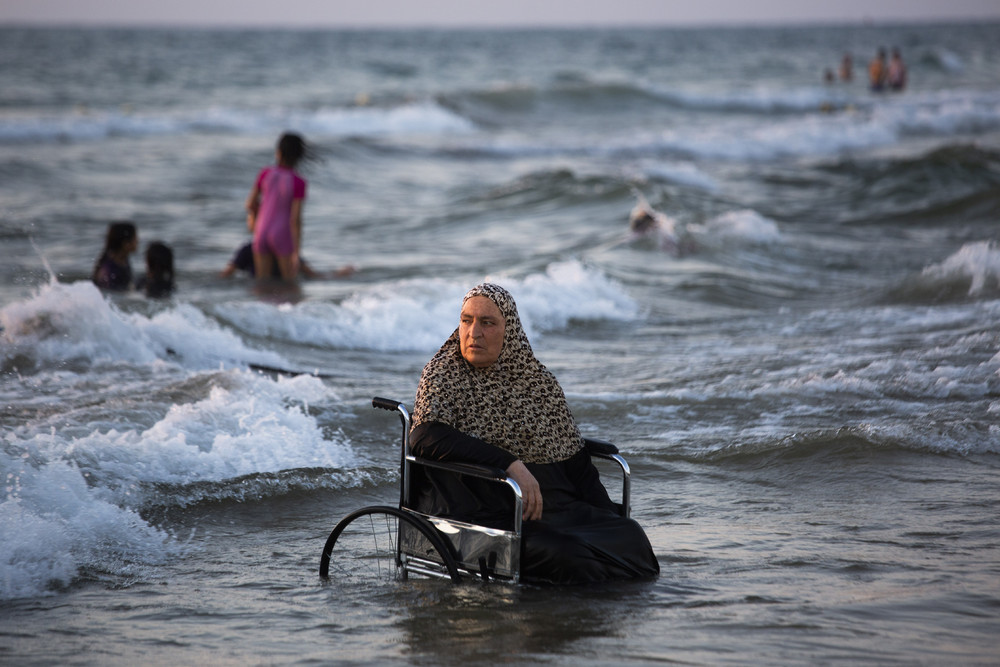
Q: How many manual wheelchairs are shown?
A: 1